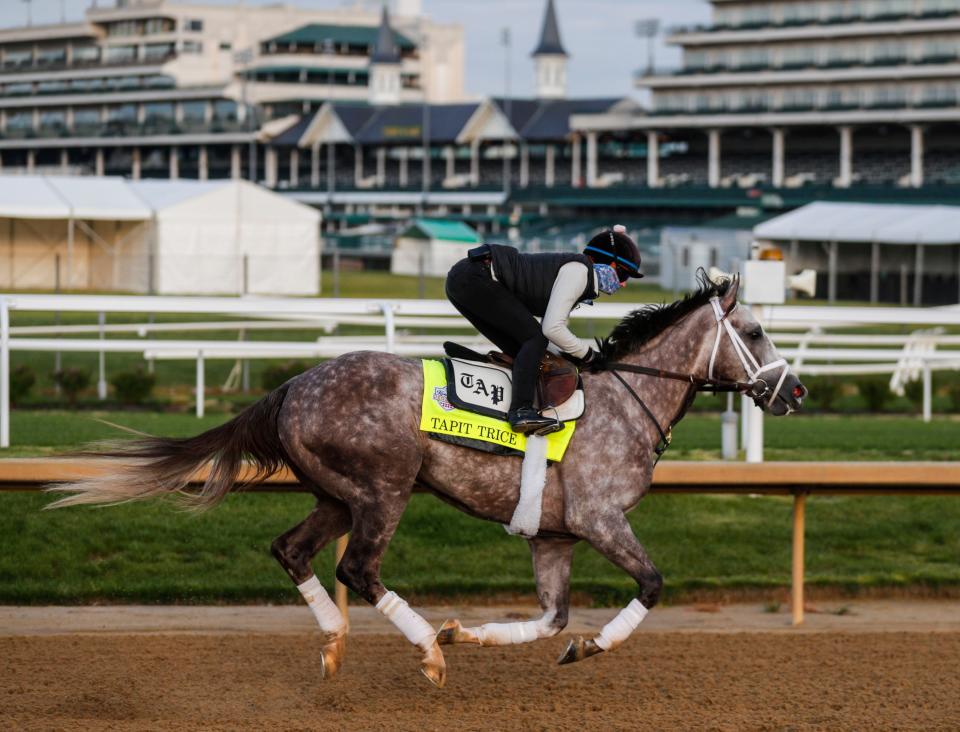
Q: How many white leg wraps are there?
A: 4